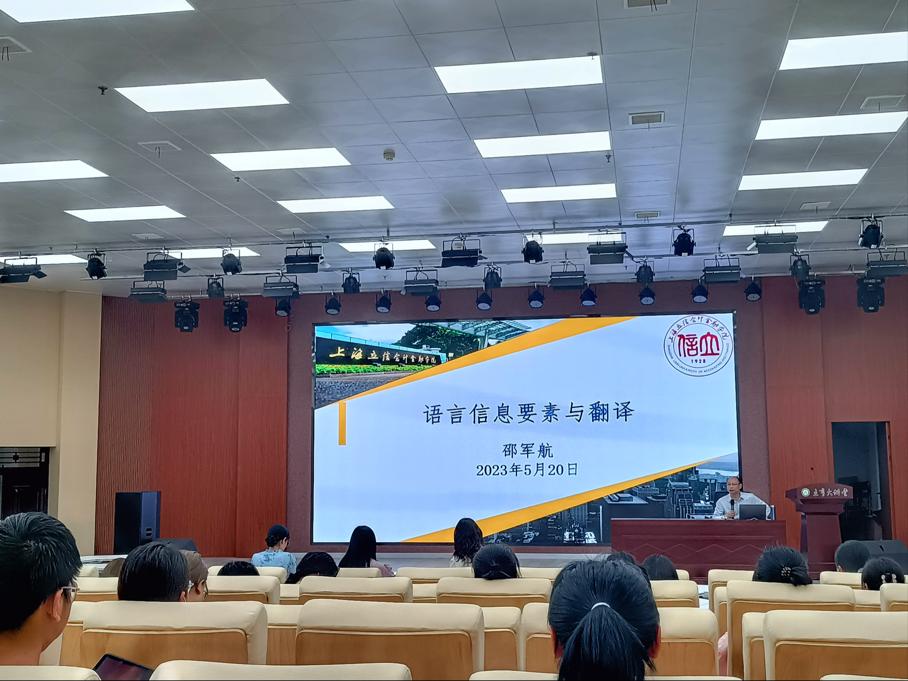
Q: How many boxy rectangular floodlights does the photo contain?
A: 12